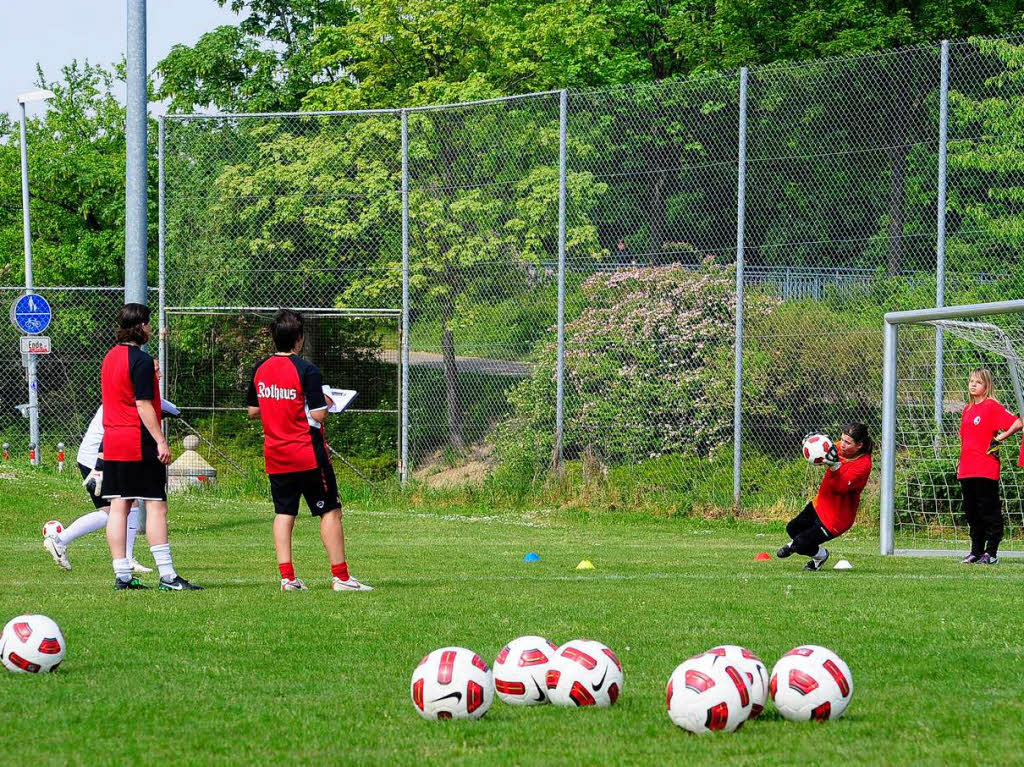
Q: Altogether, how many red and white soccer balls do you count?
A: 9